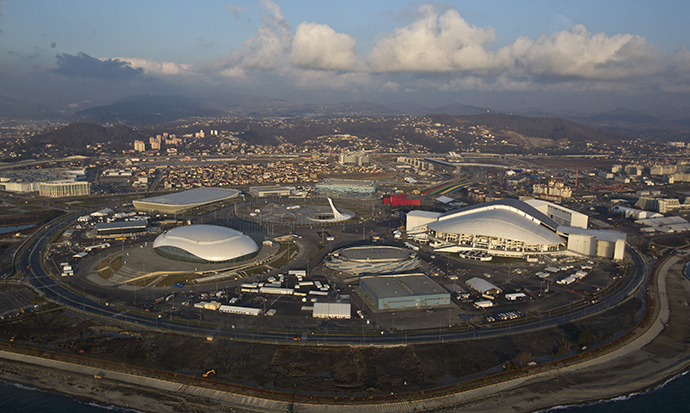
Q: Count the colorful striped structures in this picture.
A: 1